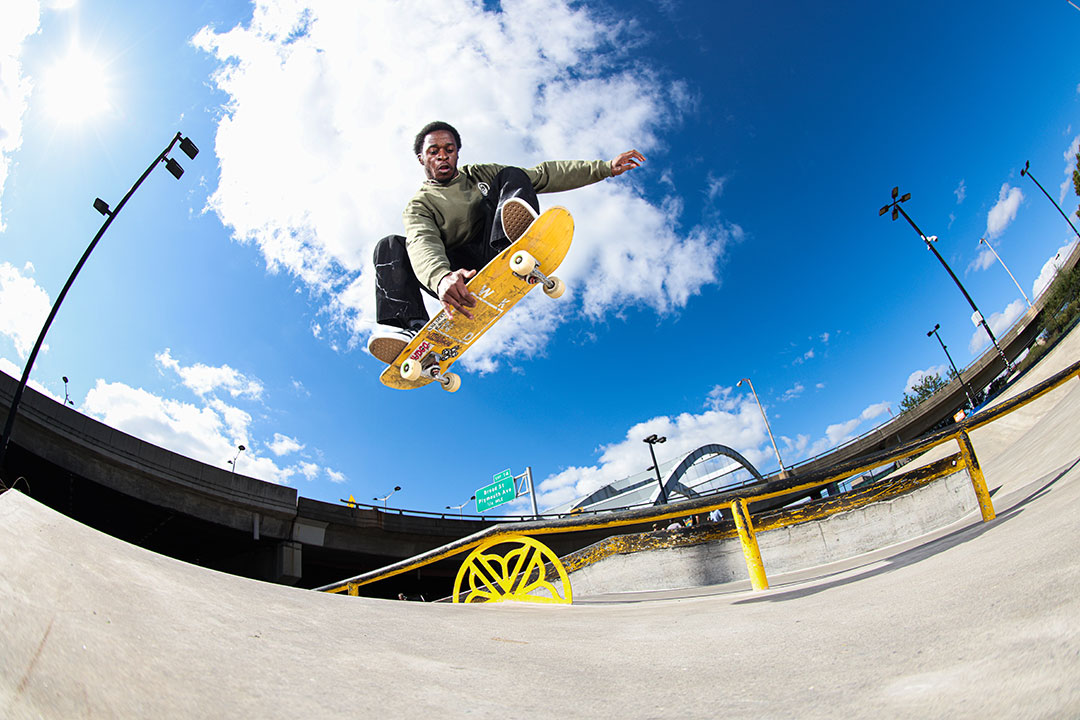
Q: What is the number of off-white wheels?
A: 4